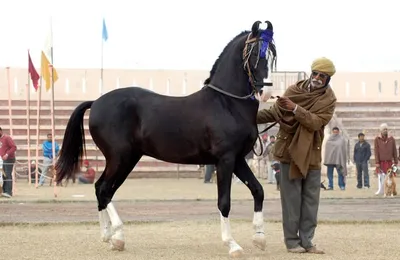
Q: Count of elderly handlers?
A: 1